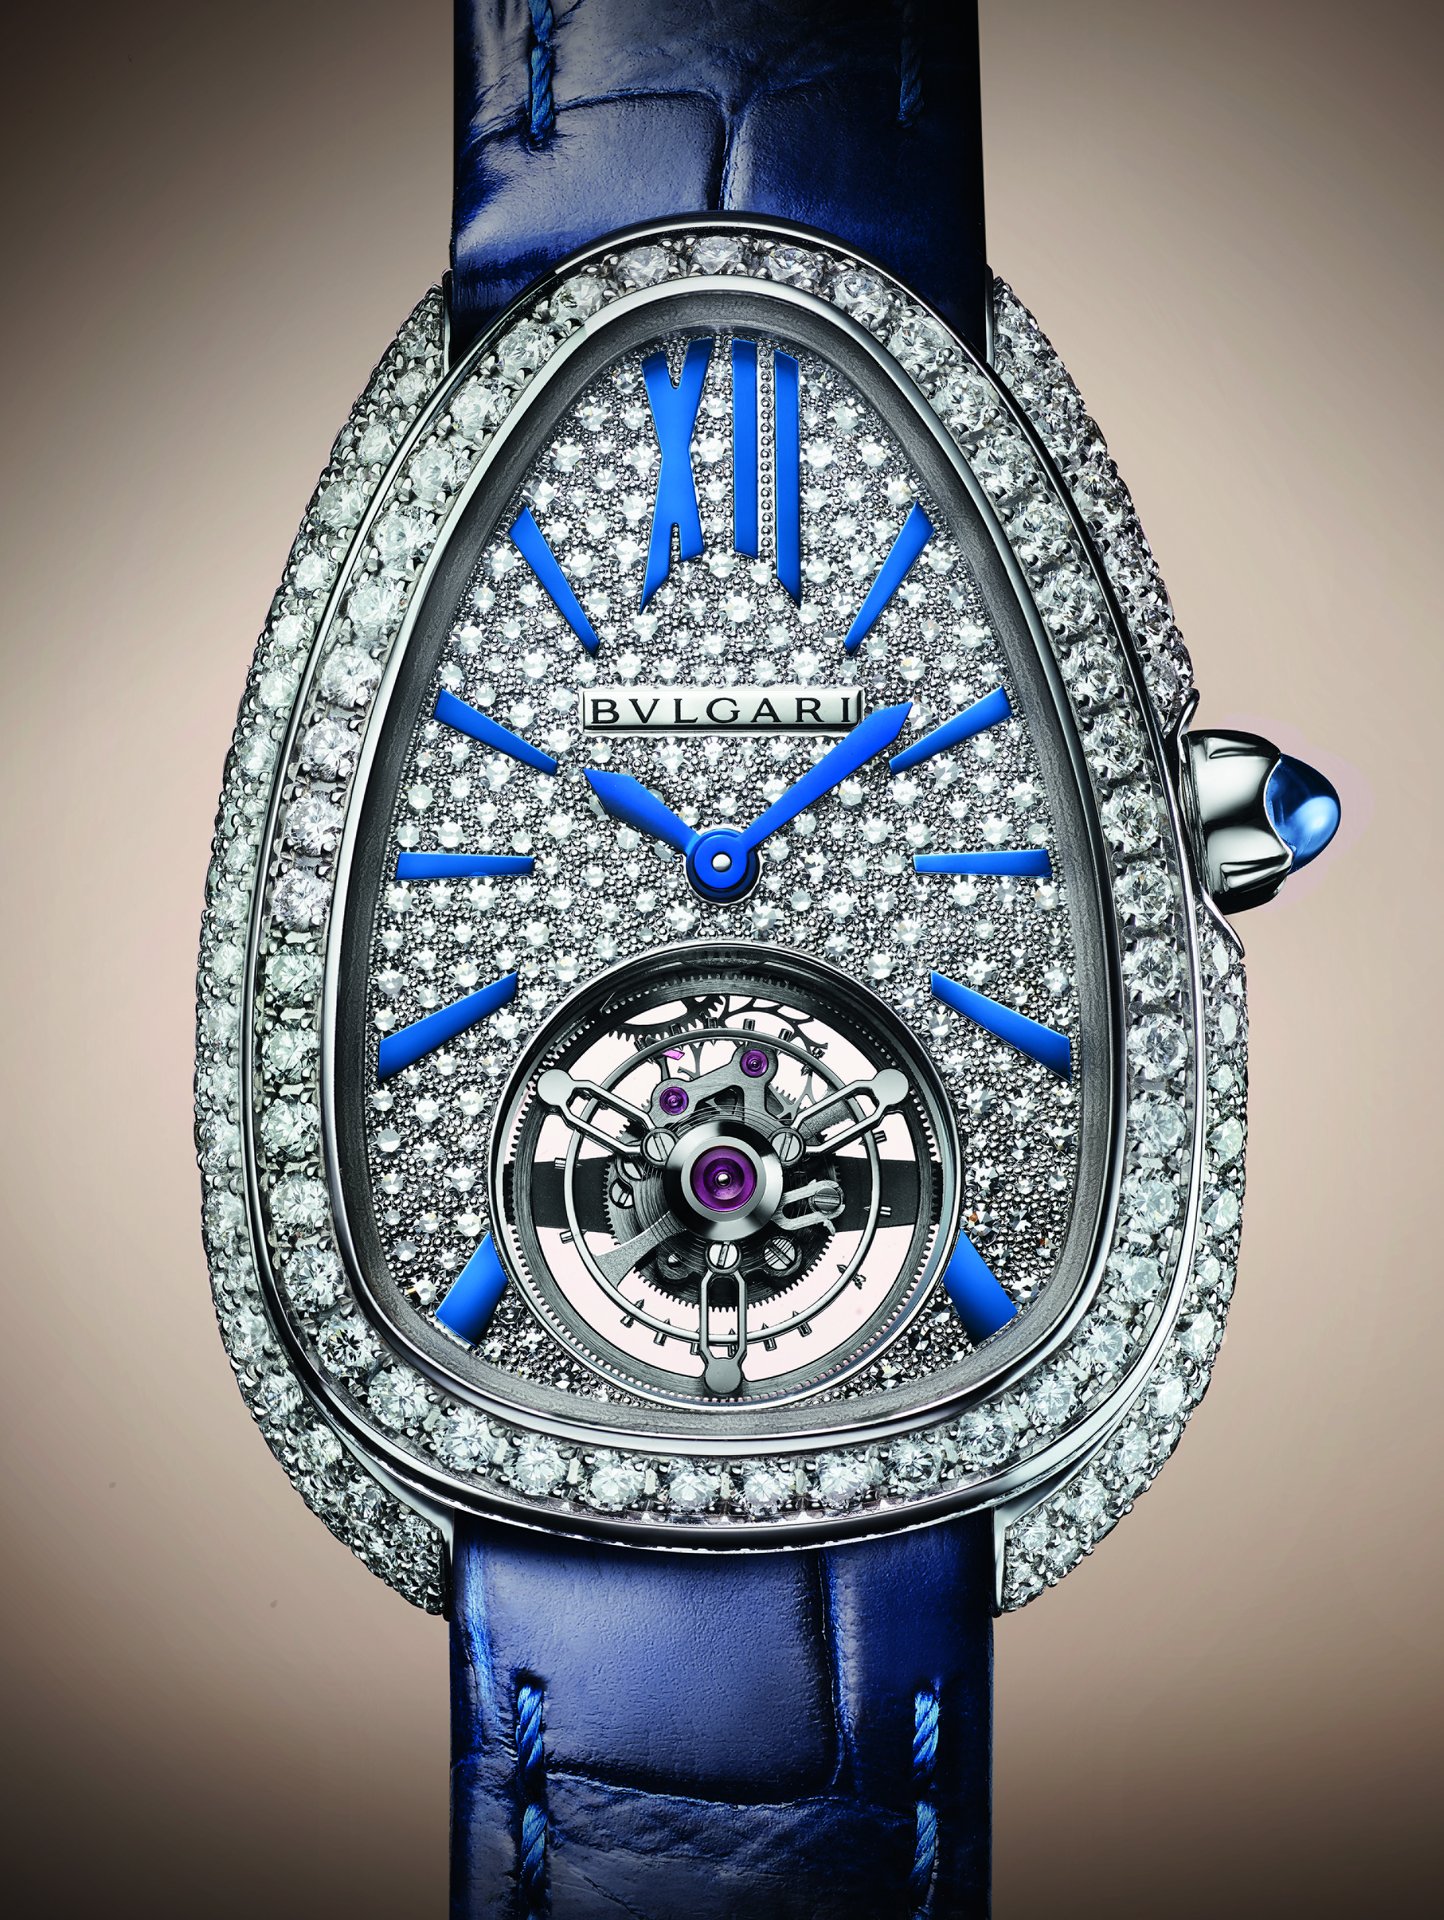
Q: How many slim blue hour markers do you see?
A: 10